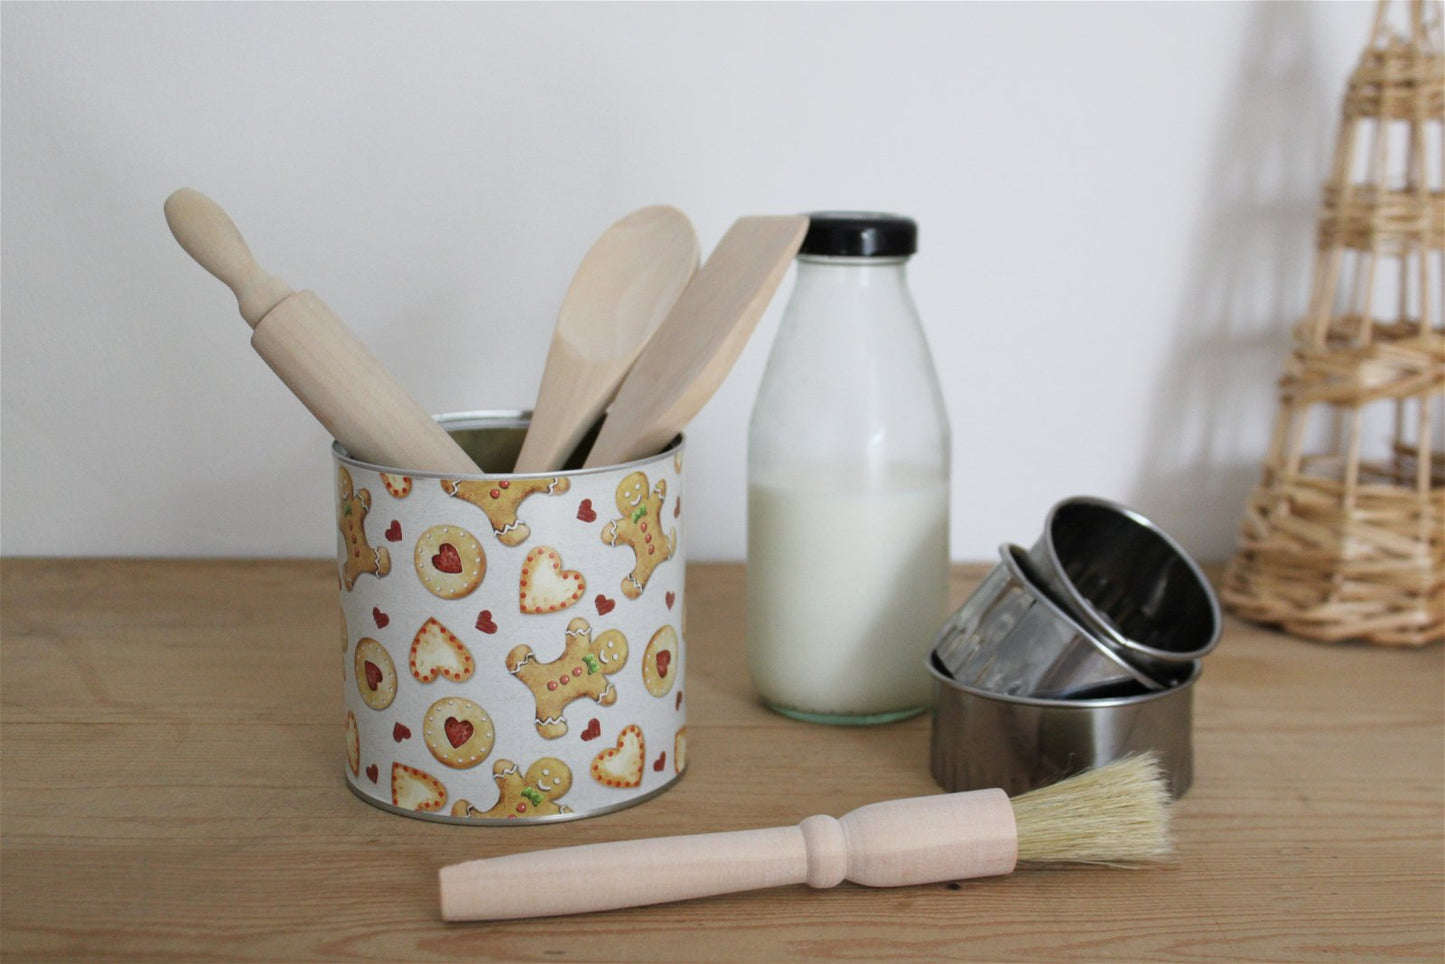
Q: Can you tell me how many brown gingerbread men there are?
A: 5